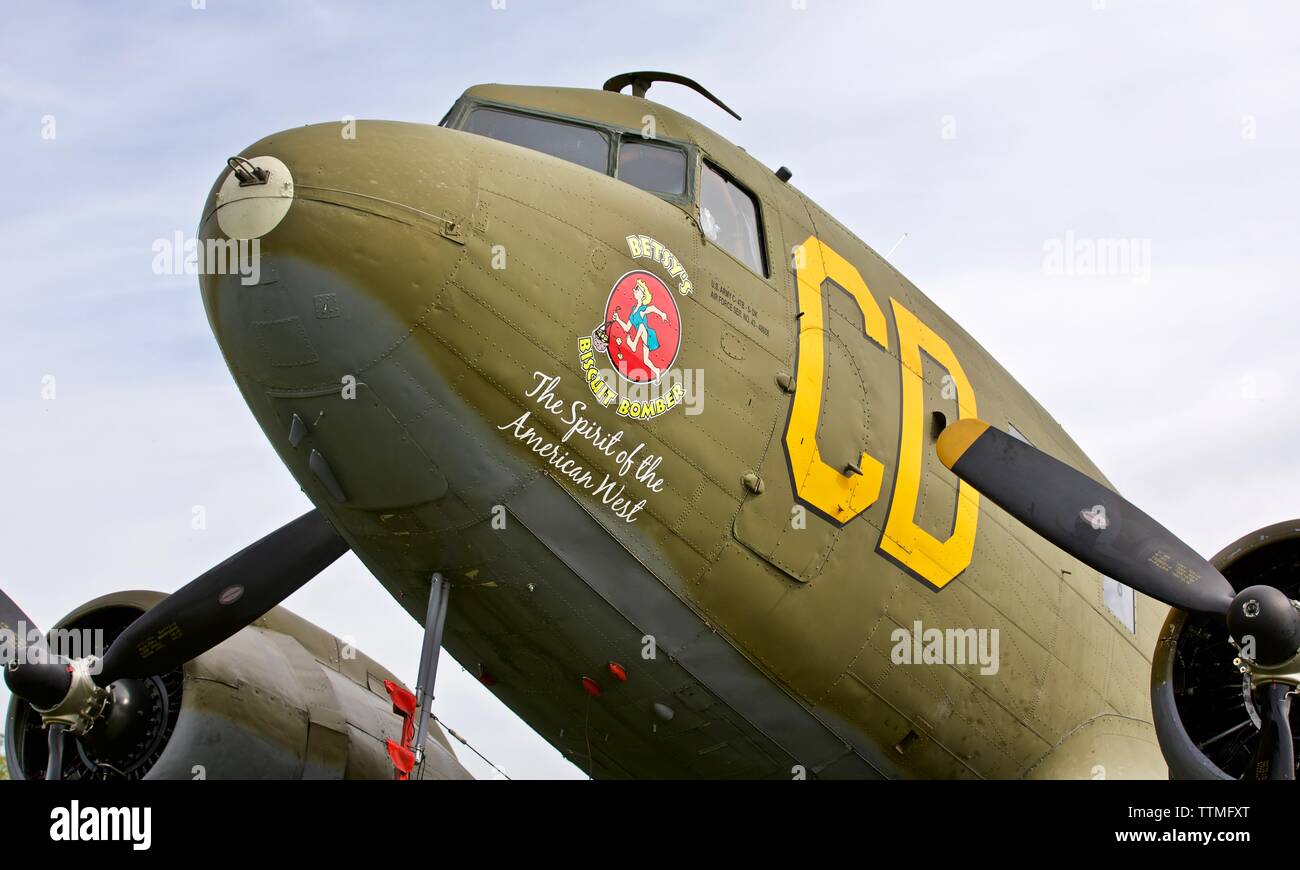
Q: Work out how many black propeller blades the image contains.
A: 5